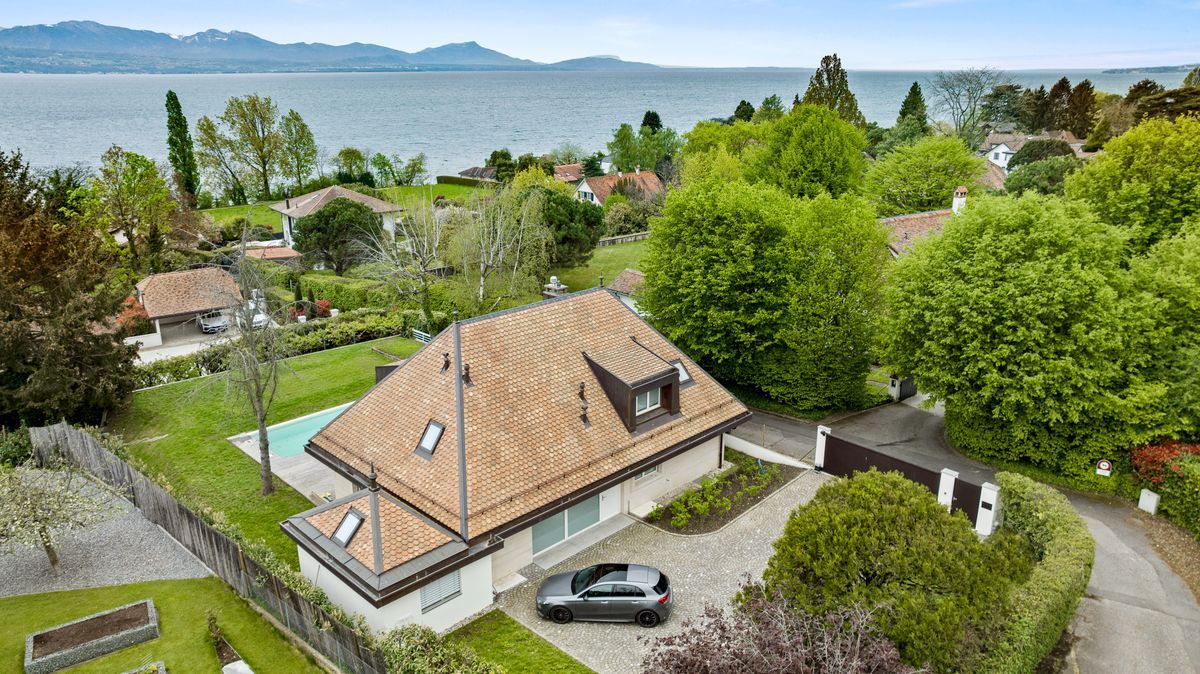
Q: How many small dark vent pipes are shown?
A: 4